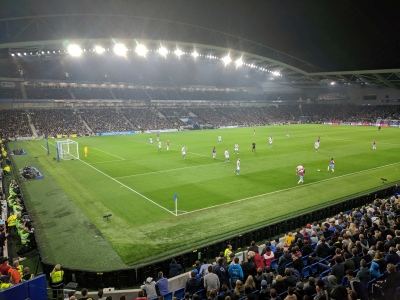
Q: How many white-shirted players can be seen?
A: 9